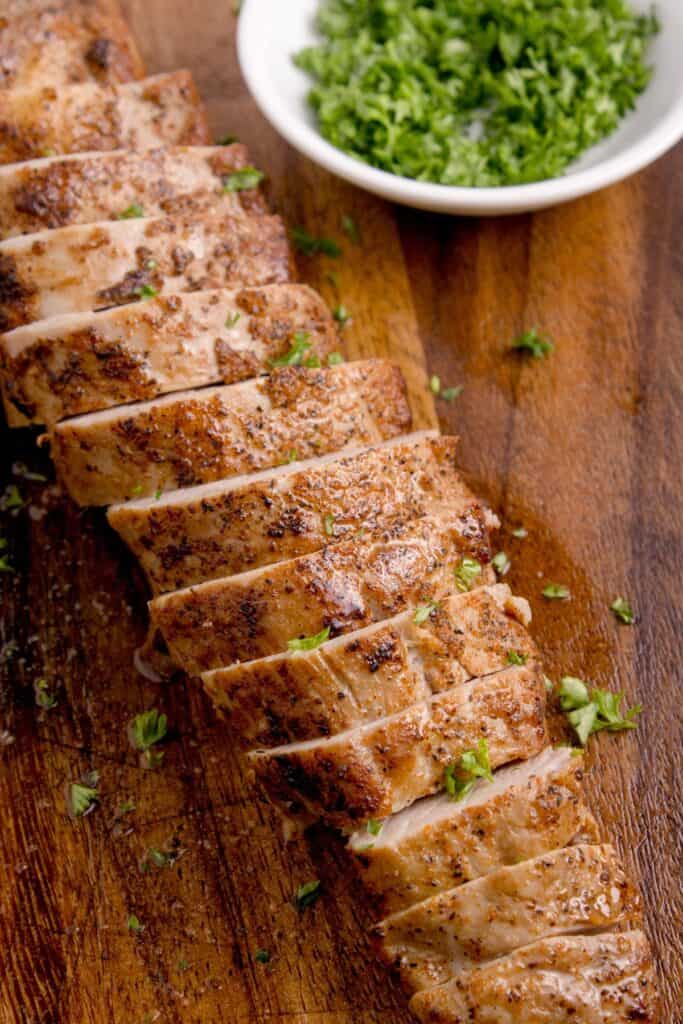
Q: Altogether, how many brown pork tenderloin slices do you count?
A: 13